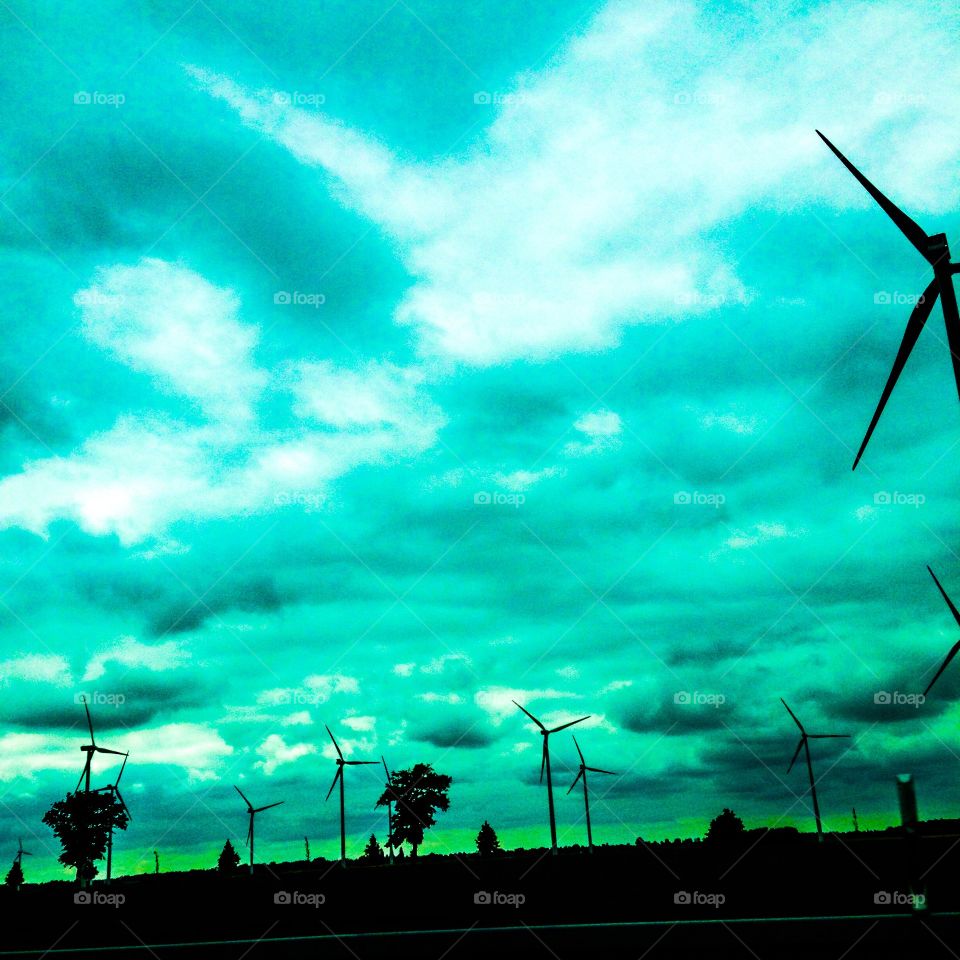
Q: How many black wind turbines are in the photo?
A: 11